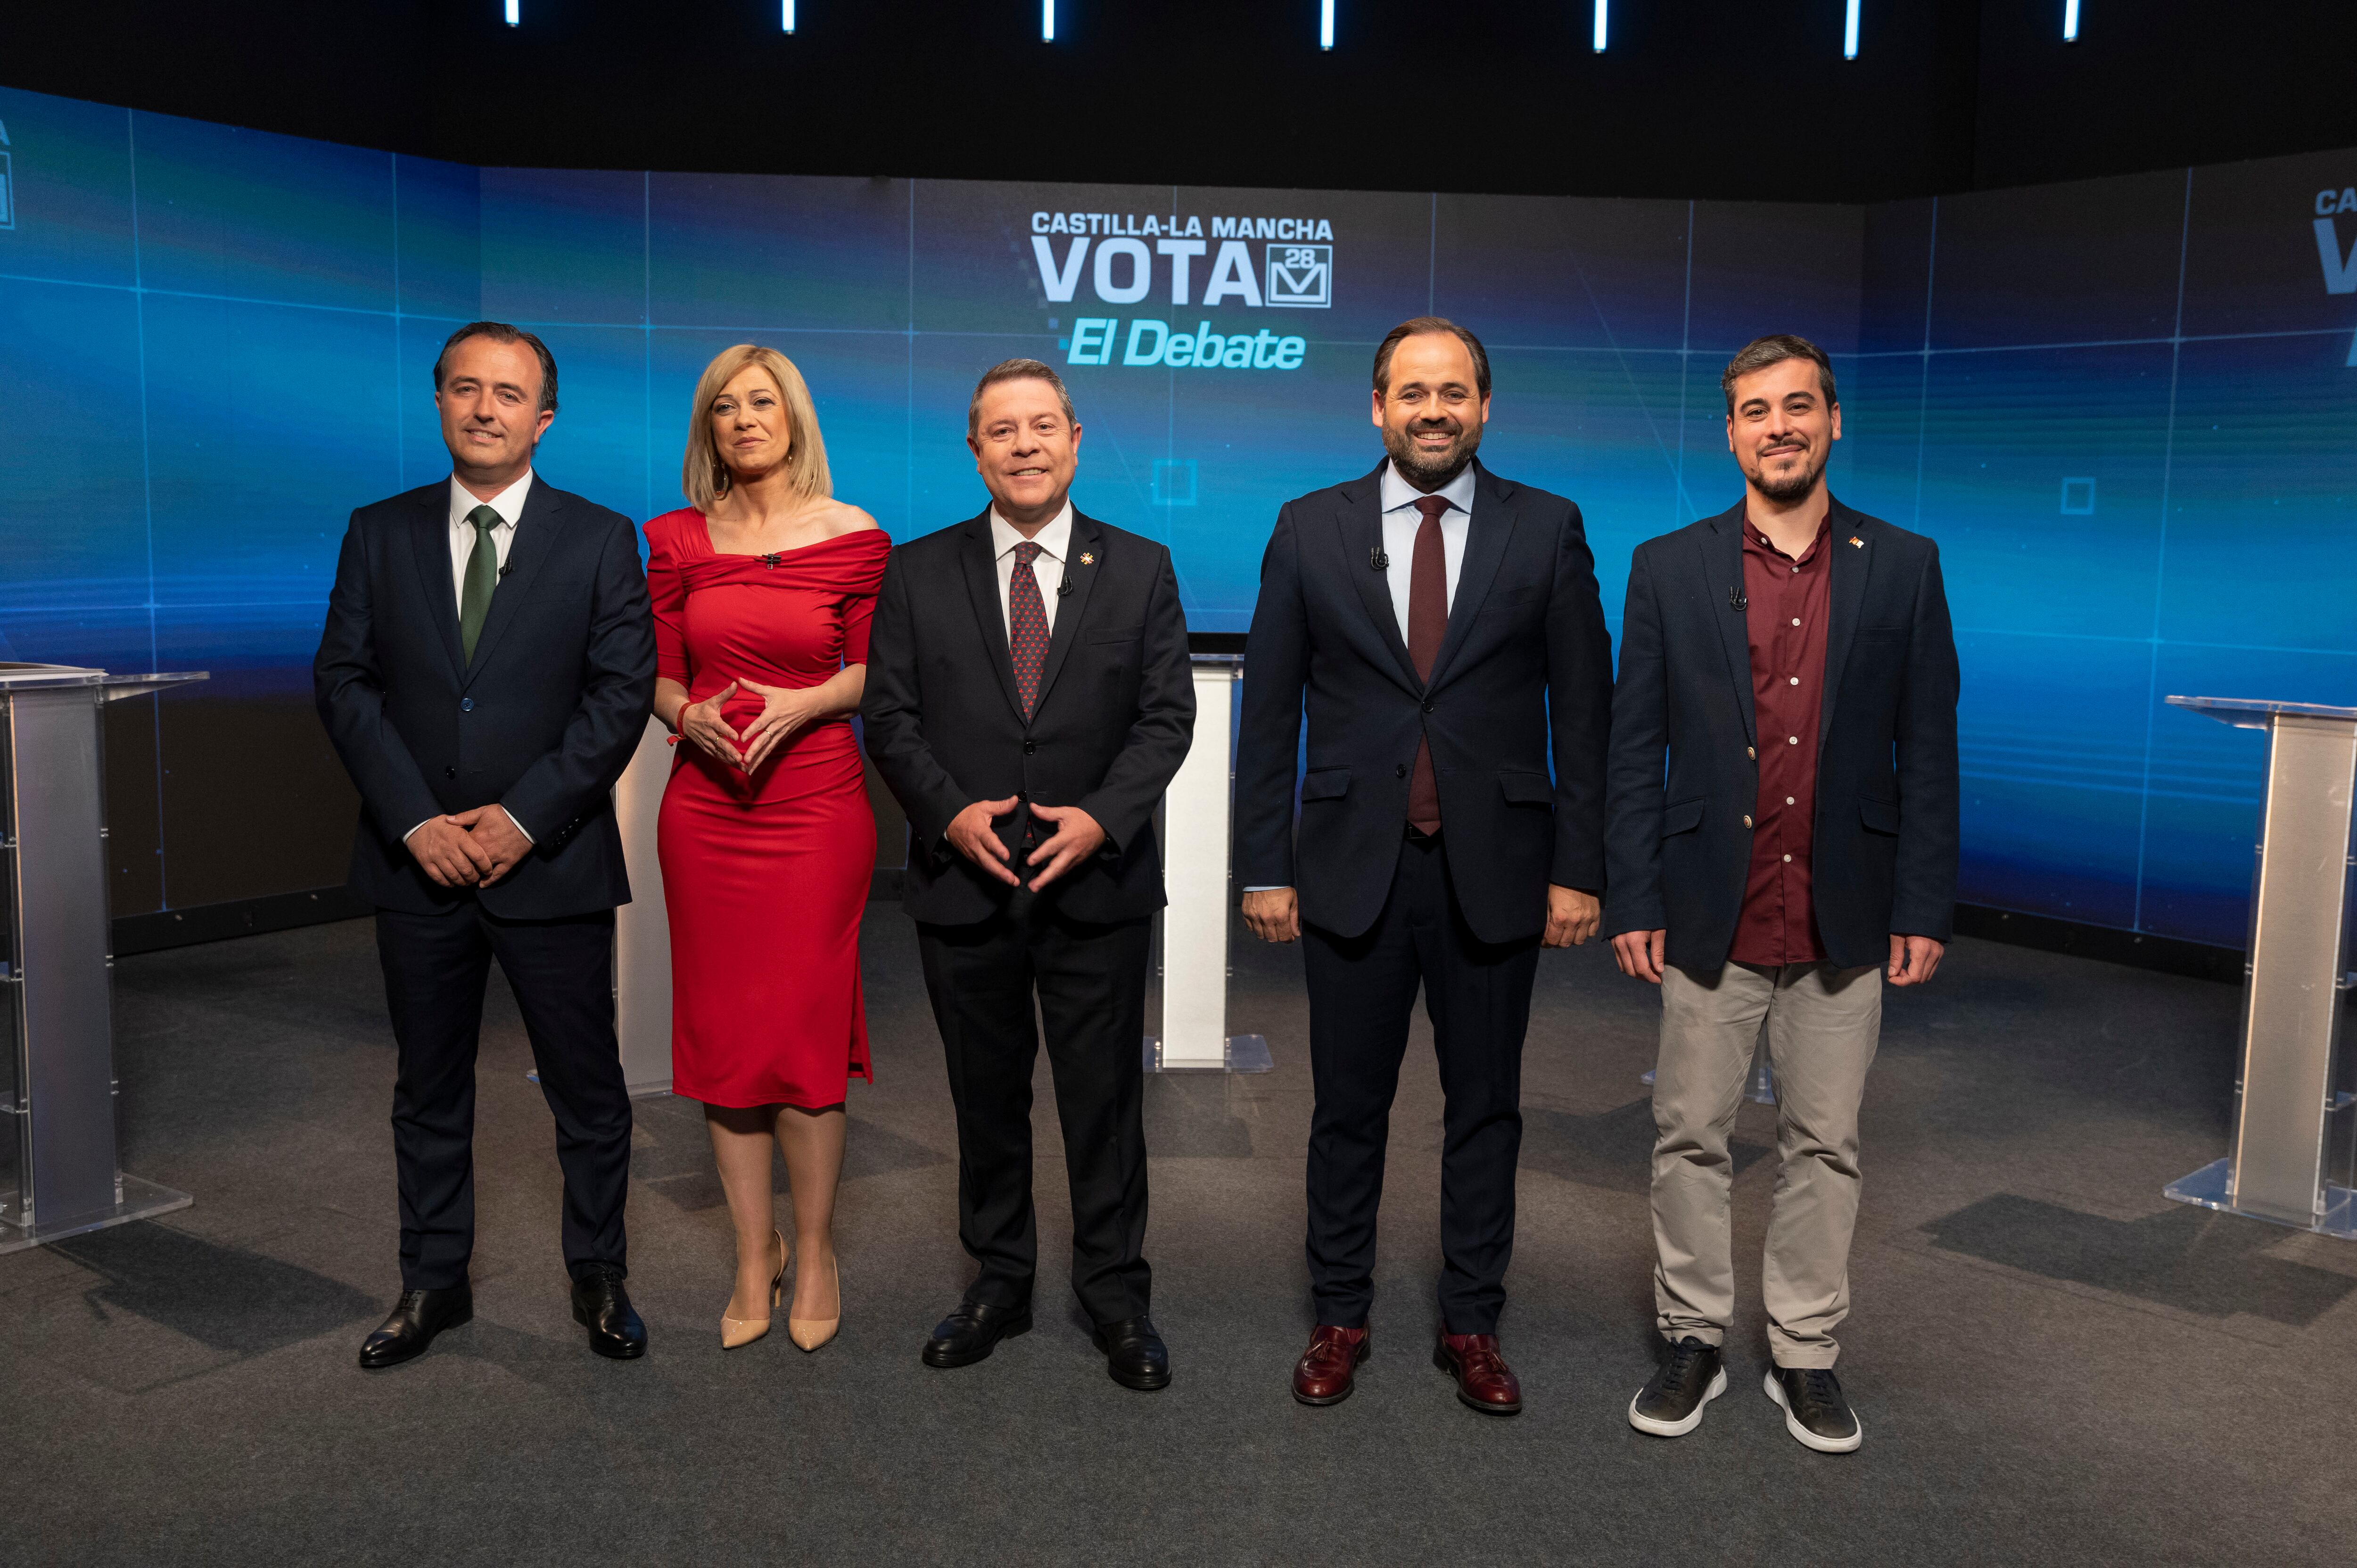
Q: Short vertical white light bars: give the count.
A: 7